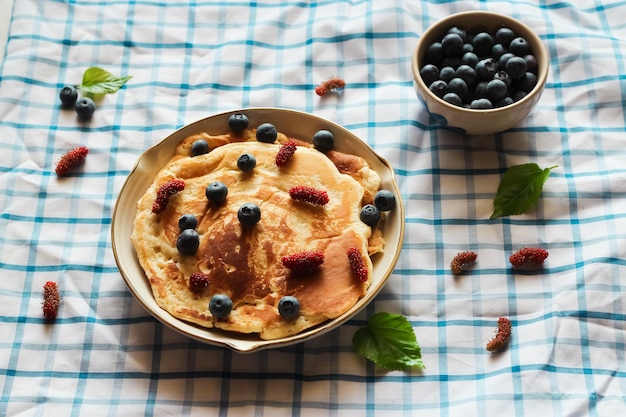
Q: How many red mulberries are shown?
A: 12